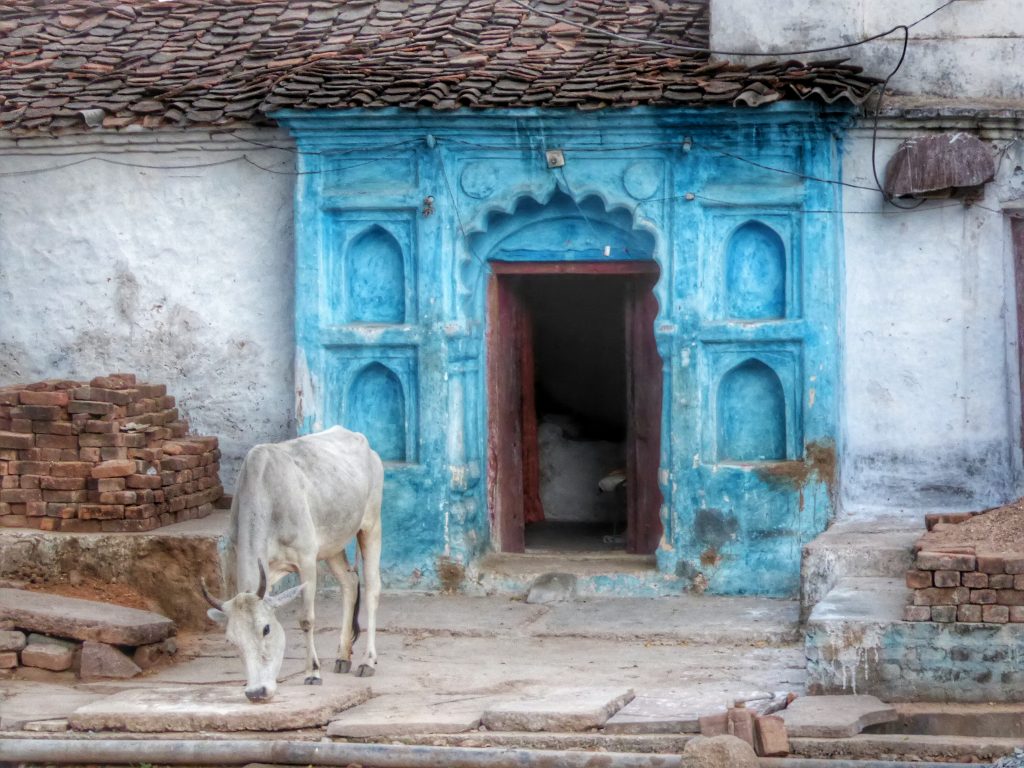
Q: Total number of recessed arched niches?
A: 4